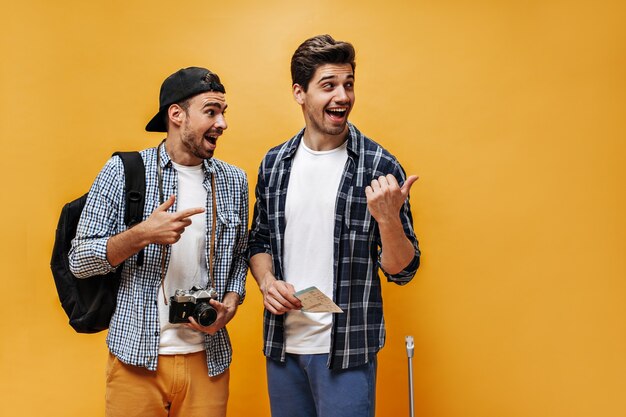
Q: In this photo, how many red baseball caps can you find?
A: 0